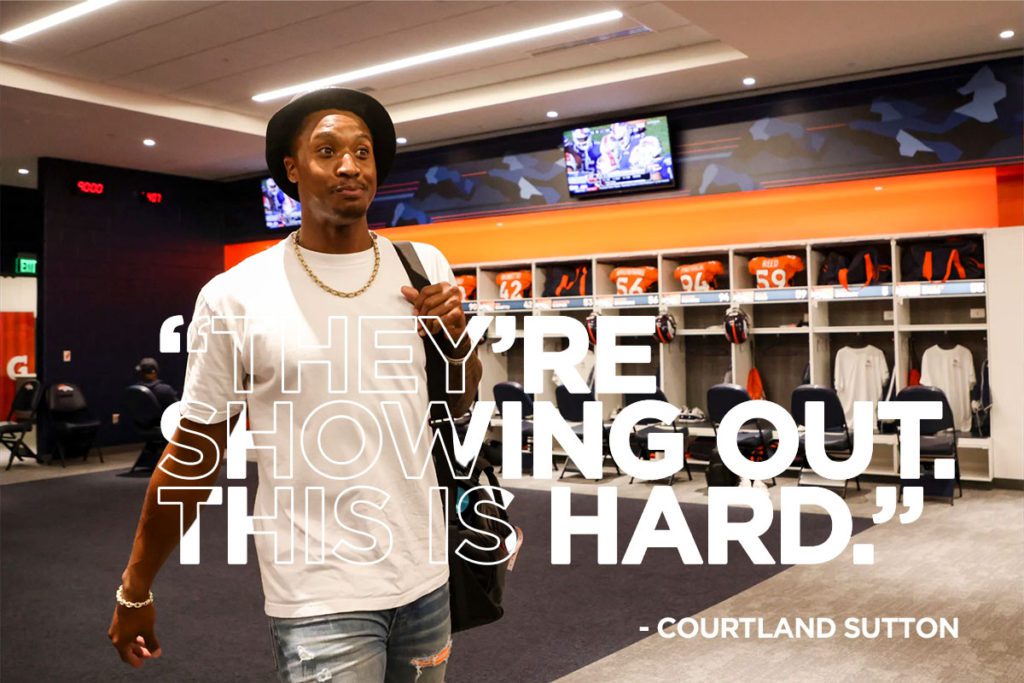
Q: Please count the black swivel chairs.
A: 0